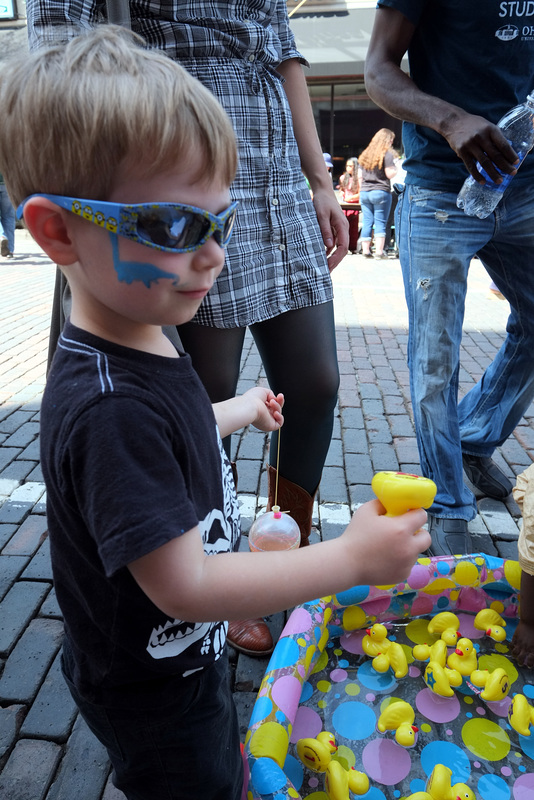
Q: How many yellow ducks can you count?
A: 15